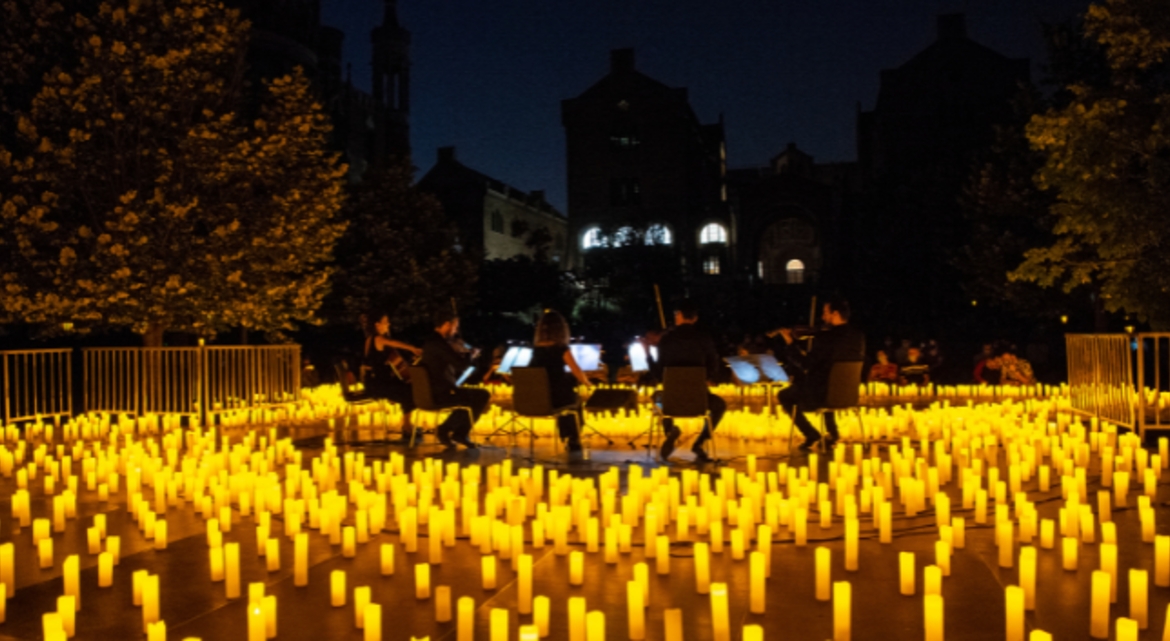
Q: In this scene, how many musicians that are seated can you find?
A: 5